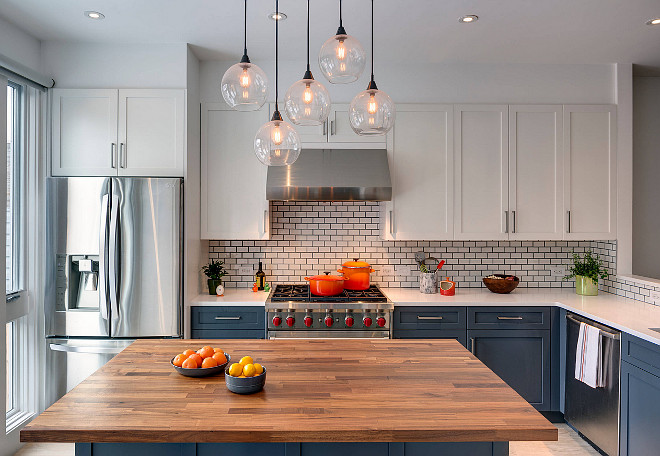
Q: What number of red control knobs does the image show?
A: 7